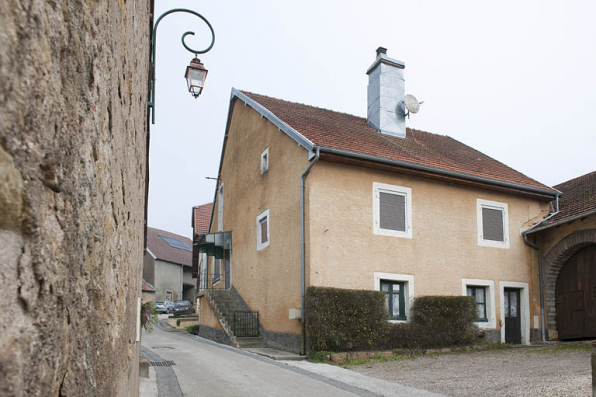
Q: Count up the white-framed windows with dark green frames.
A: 2